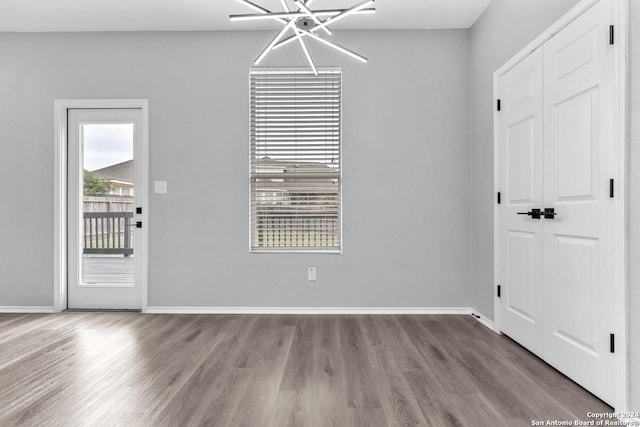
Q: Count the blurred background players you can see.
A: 0